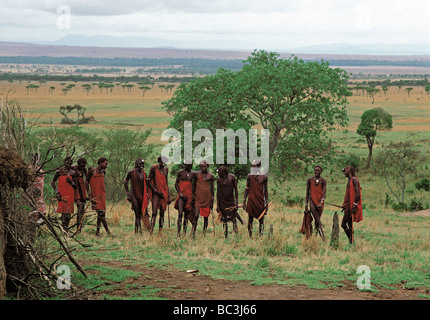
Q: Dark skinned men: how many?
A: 11